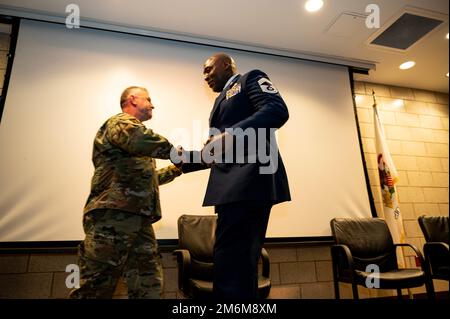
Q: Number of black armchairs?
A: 3